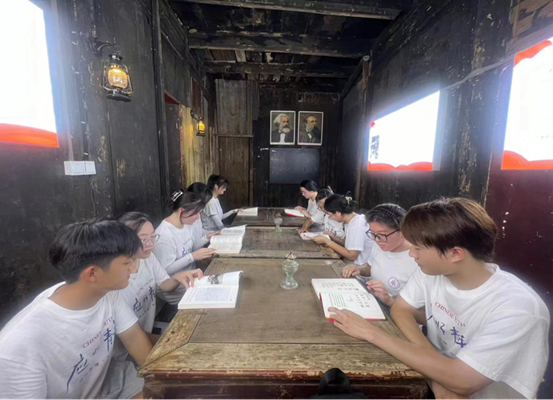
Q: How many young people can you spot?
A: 10